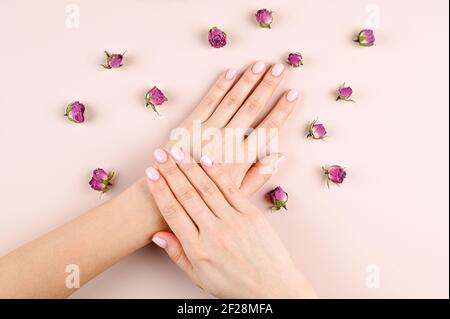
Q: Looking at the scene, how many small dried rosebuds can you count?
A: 12